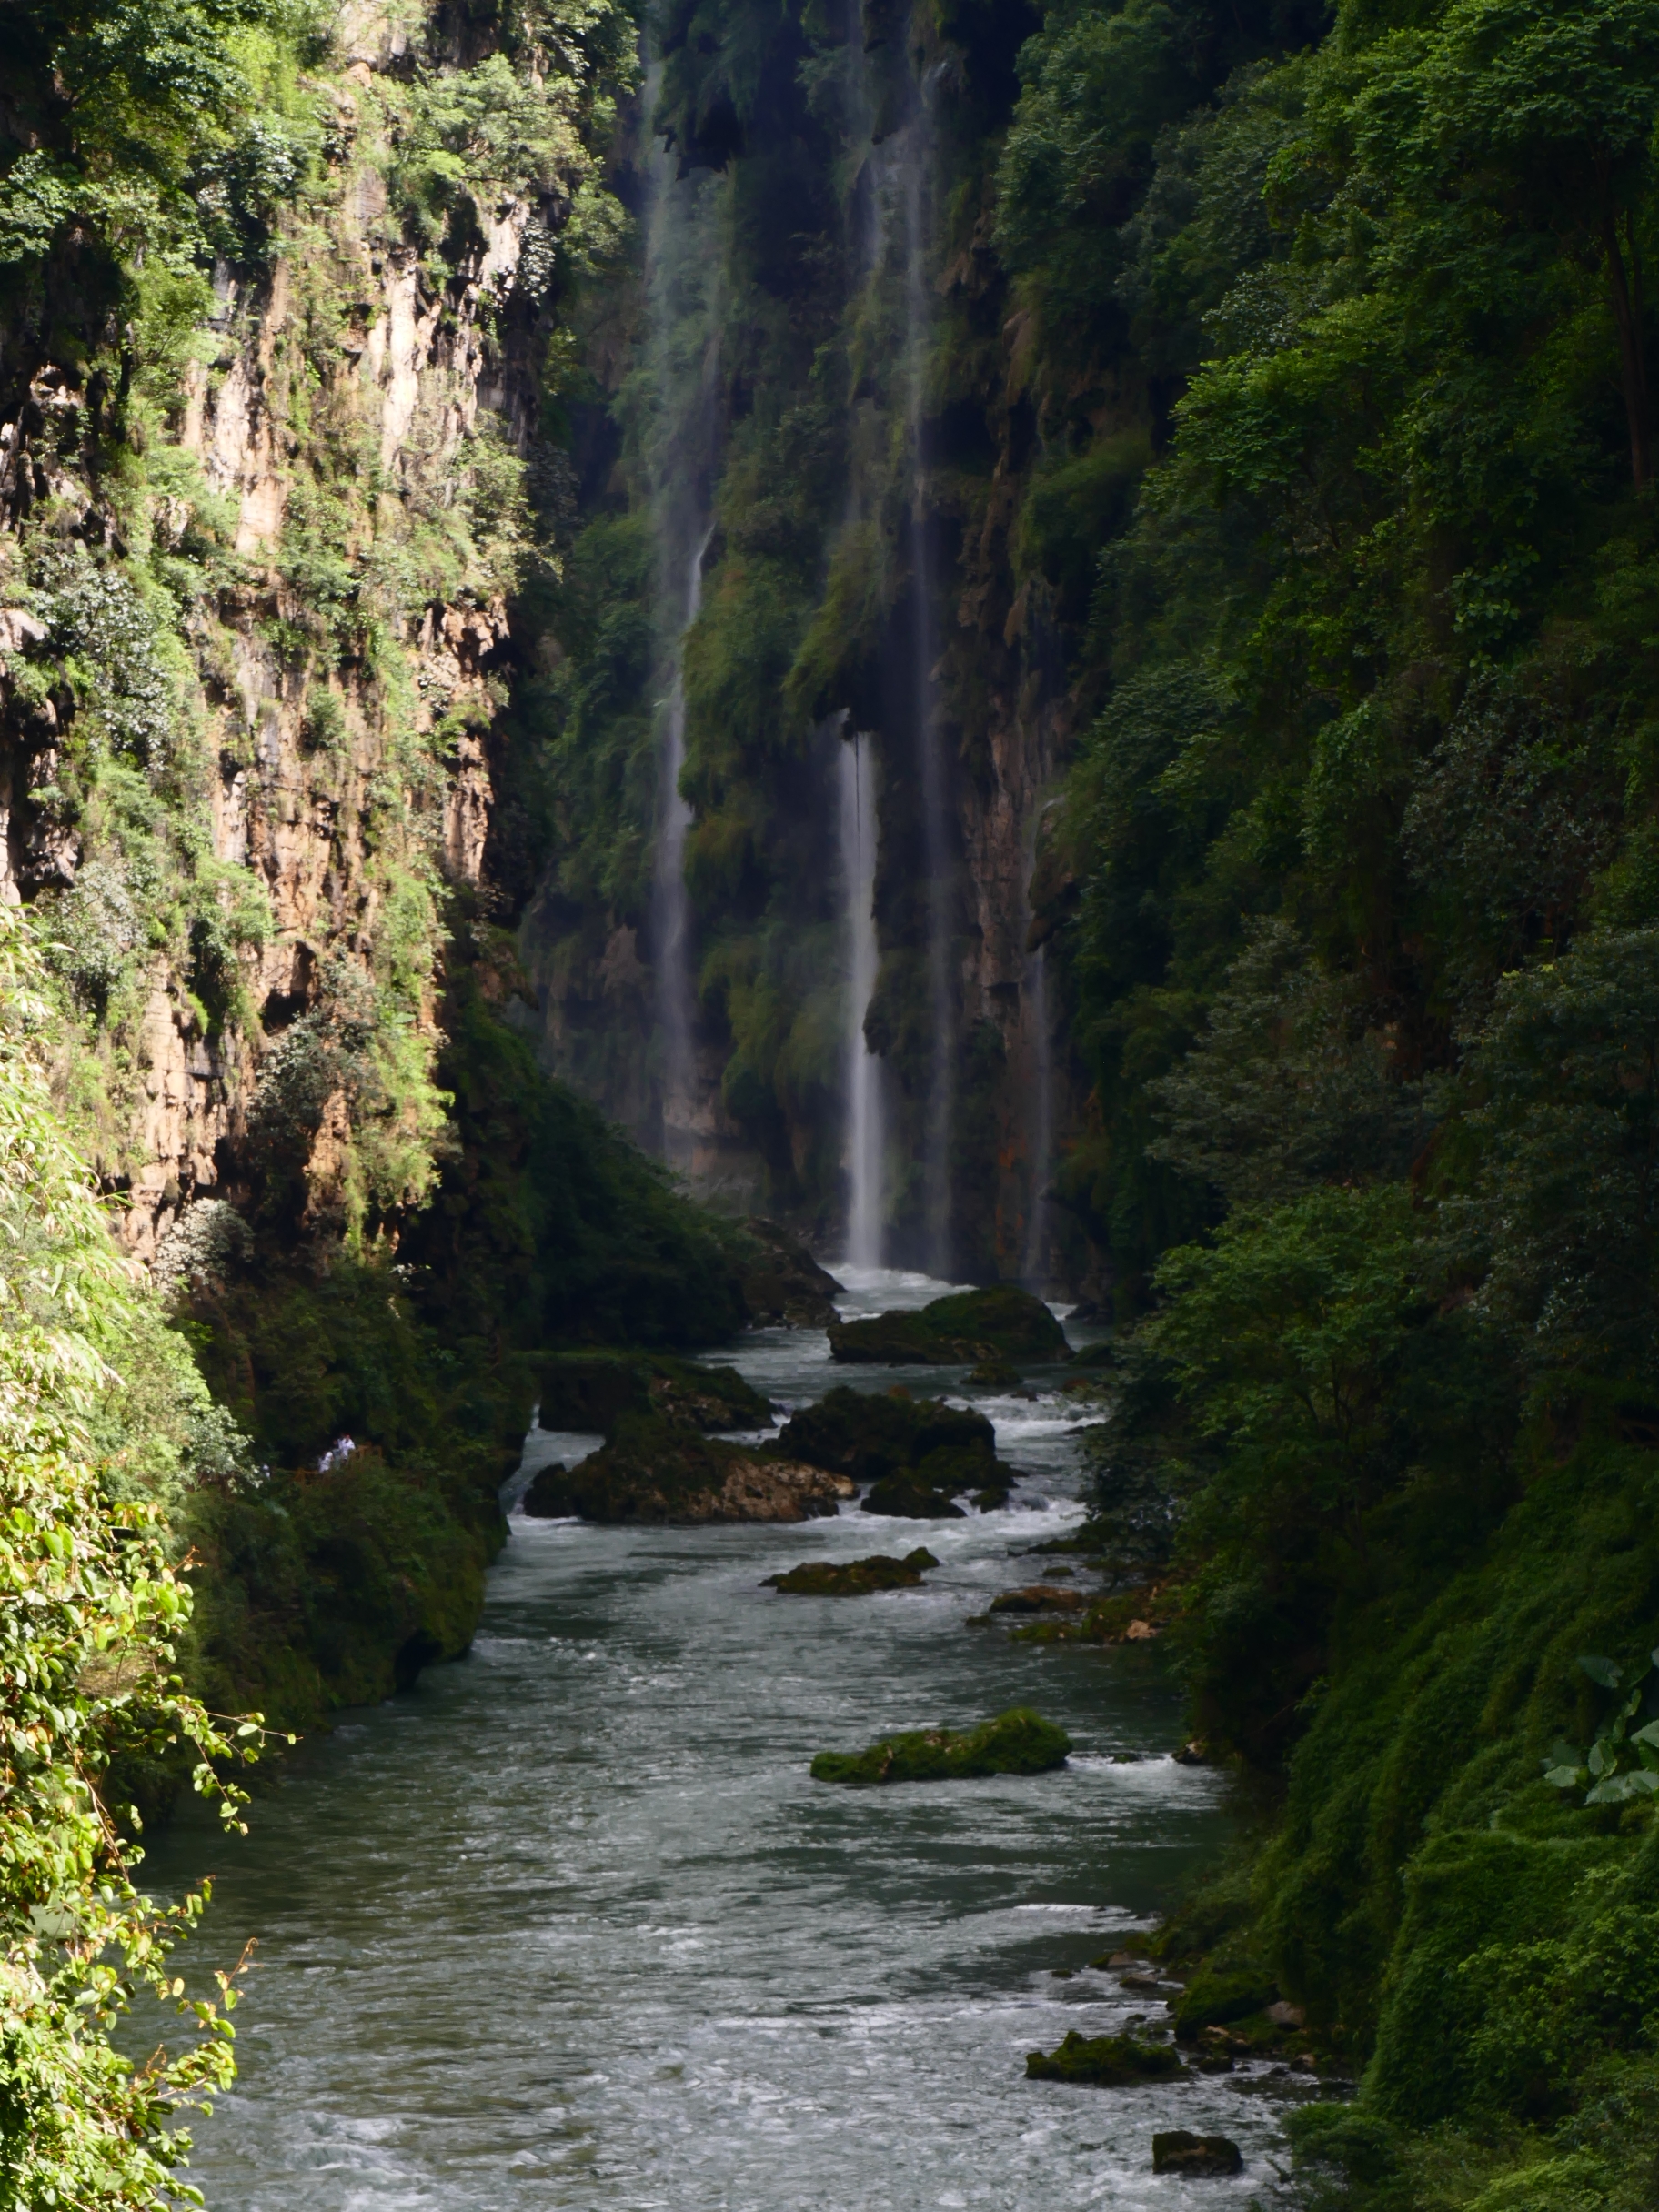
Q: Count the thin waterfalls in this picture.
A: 4